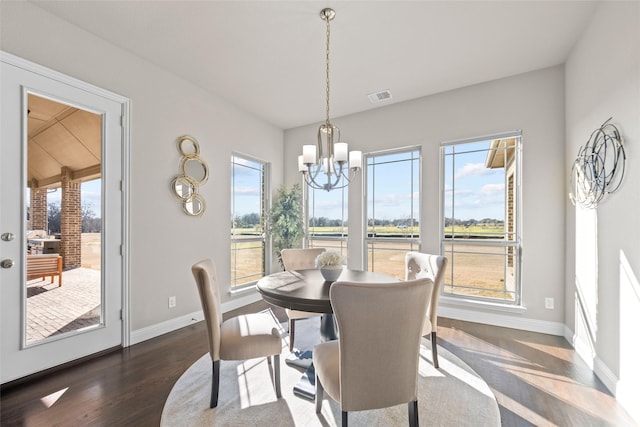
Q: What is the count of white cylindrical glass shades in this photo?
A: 5